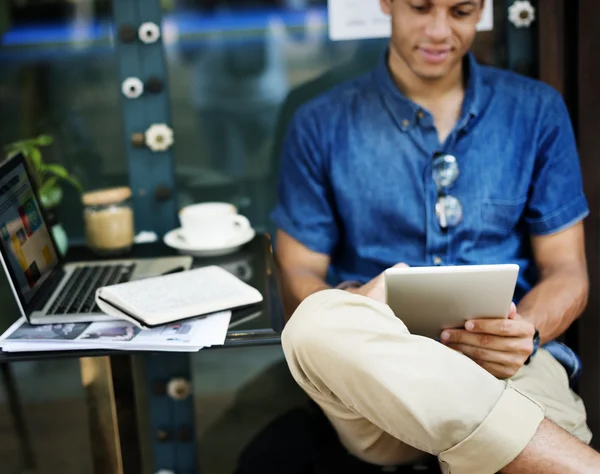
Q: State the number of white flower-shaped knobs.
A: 5